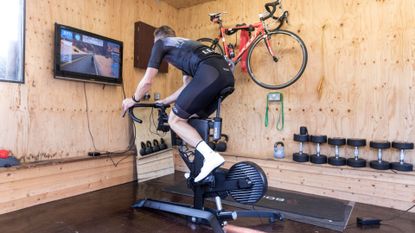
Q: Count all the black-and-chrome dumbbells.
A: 6